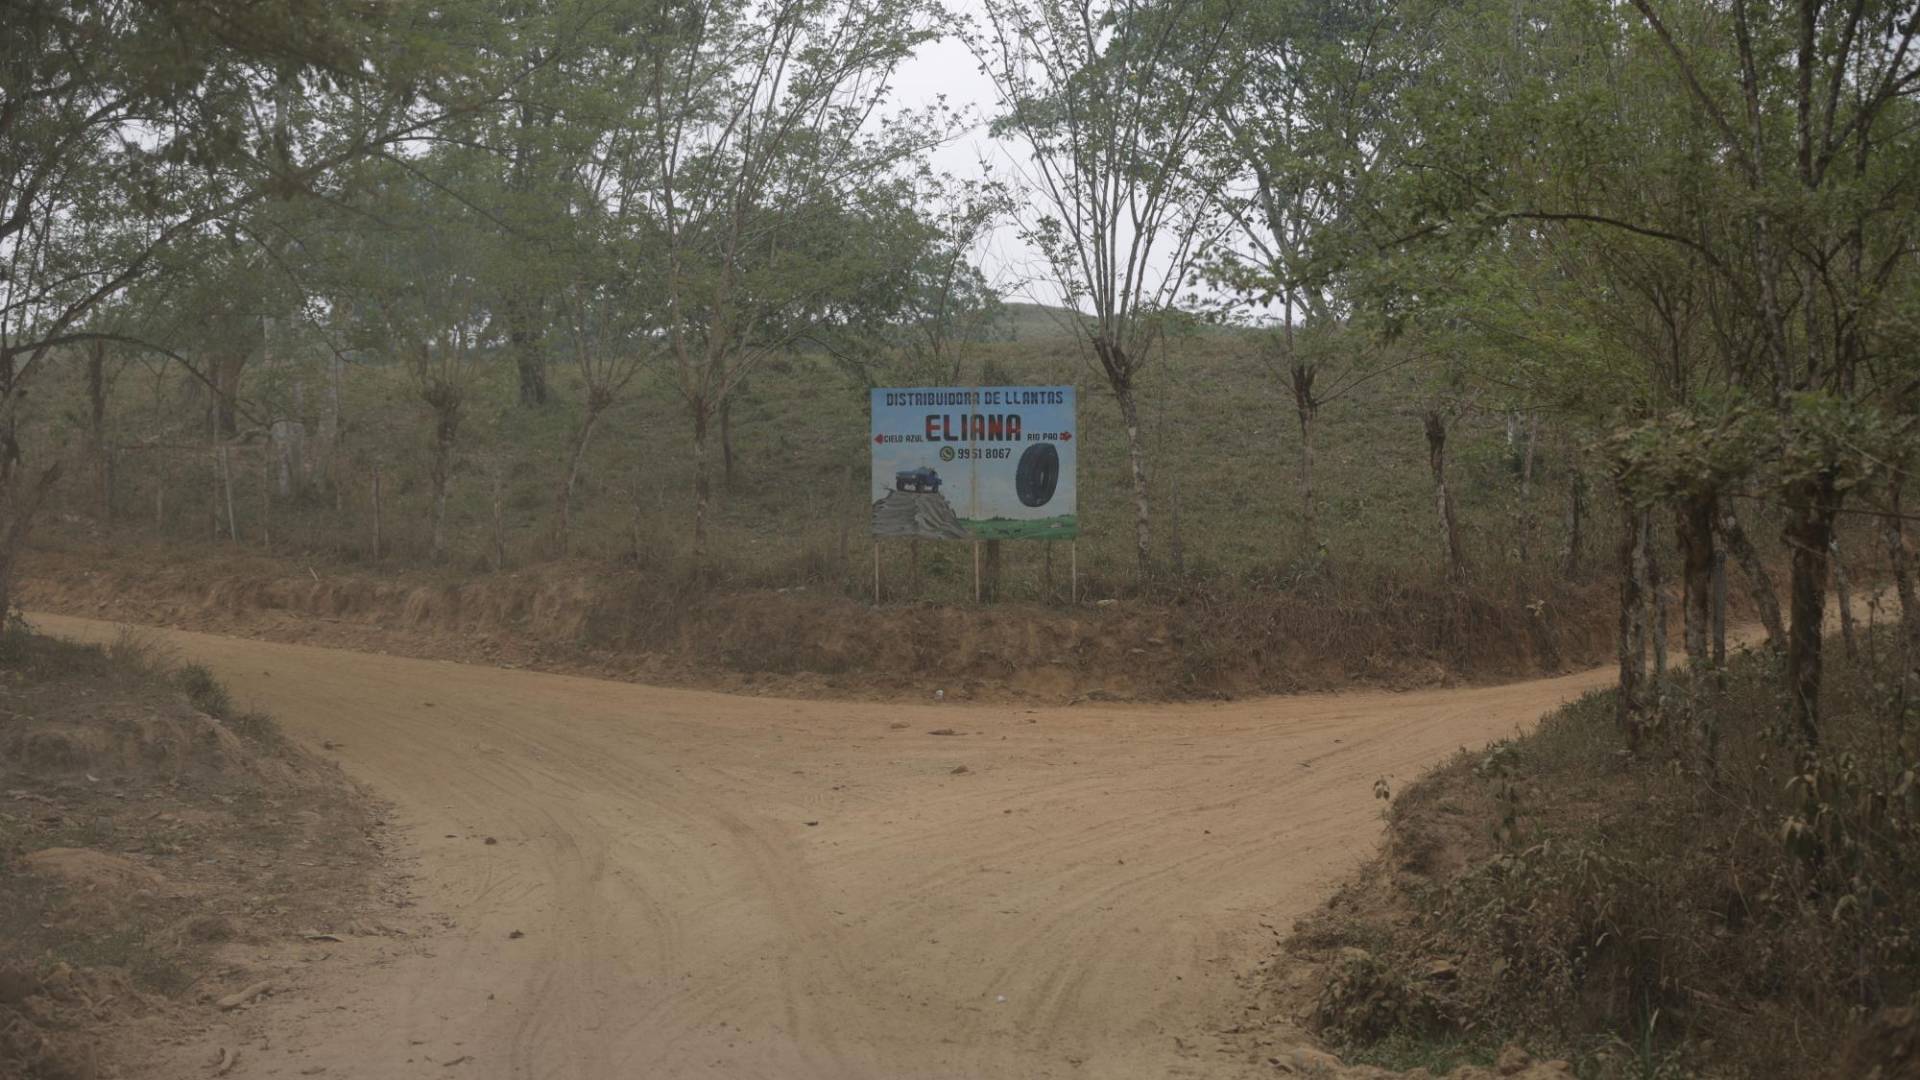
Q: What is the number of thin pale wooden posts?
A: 3